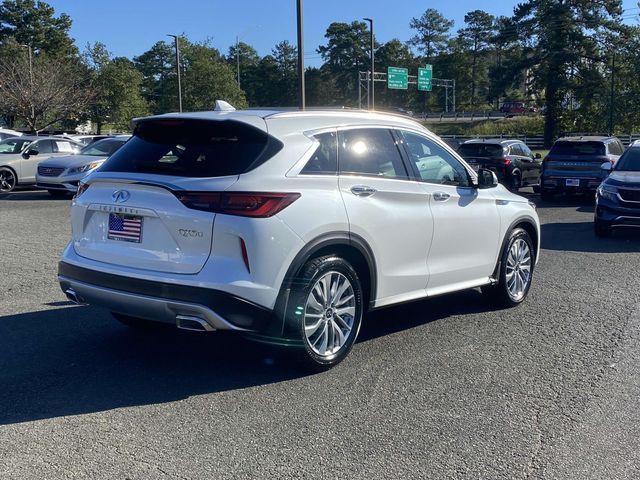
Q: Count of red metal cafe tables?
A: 0